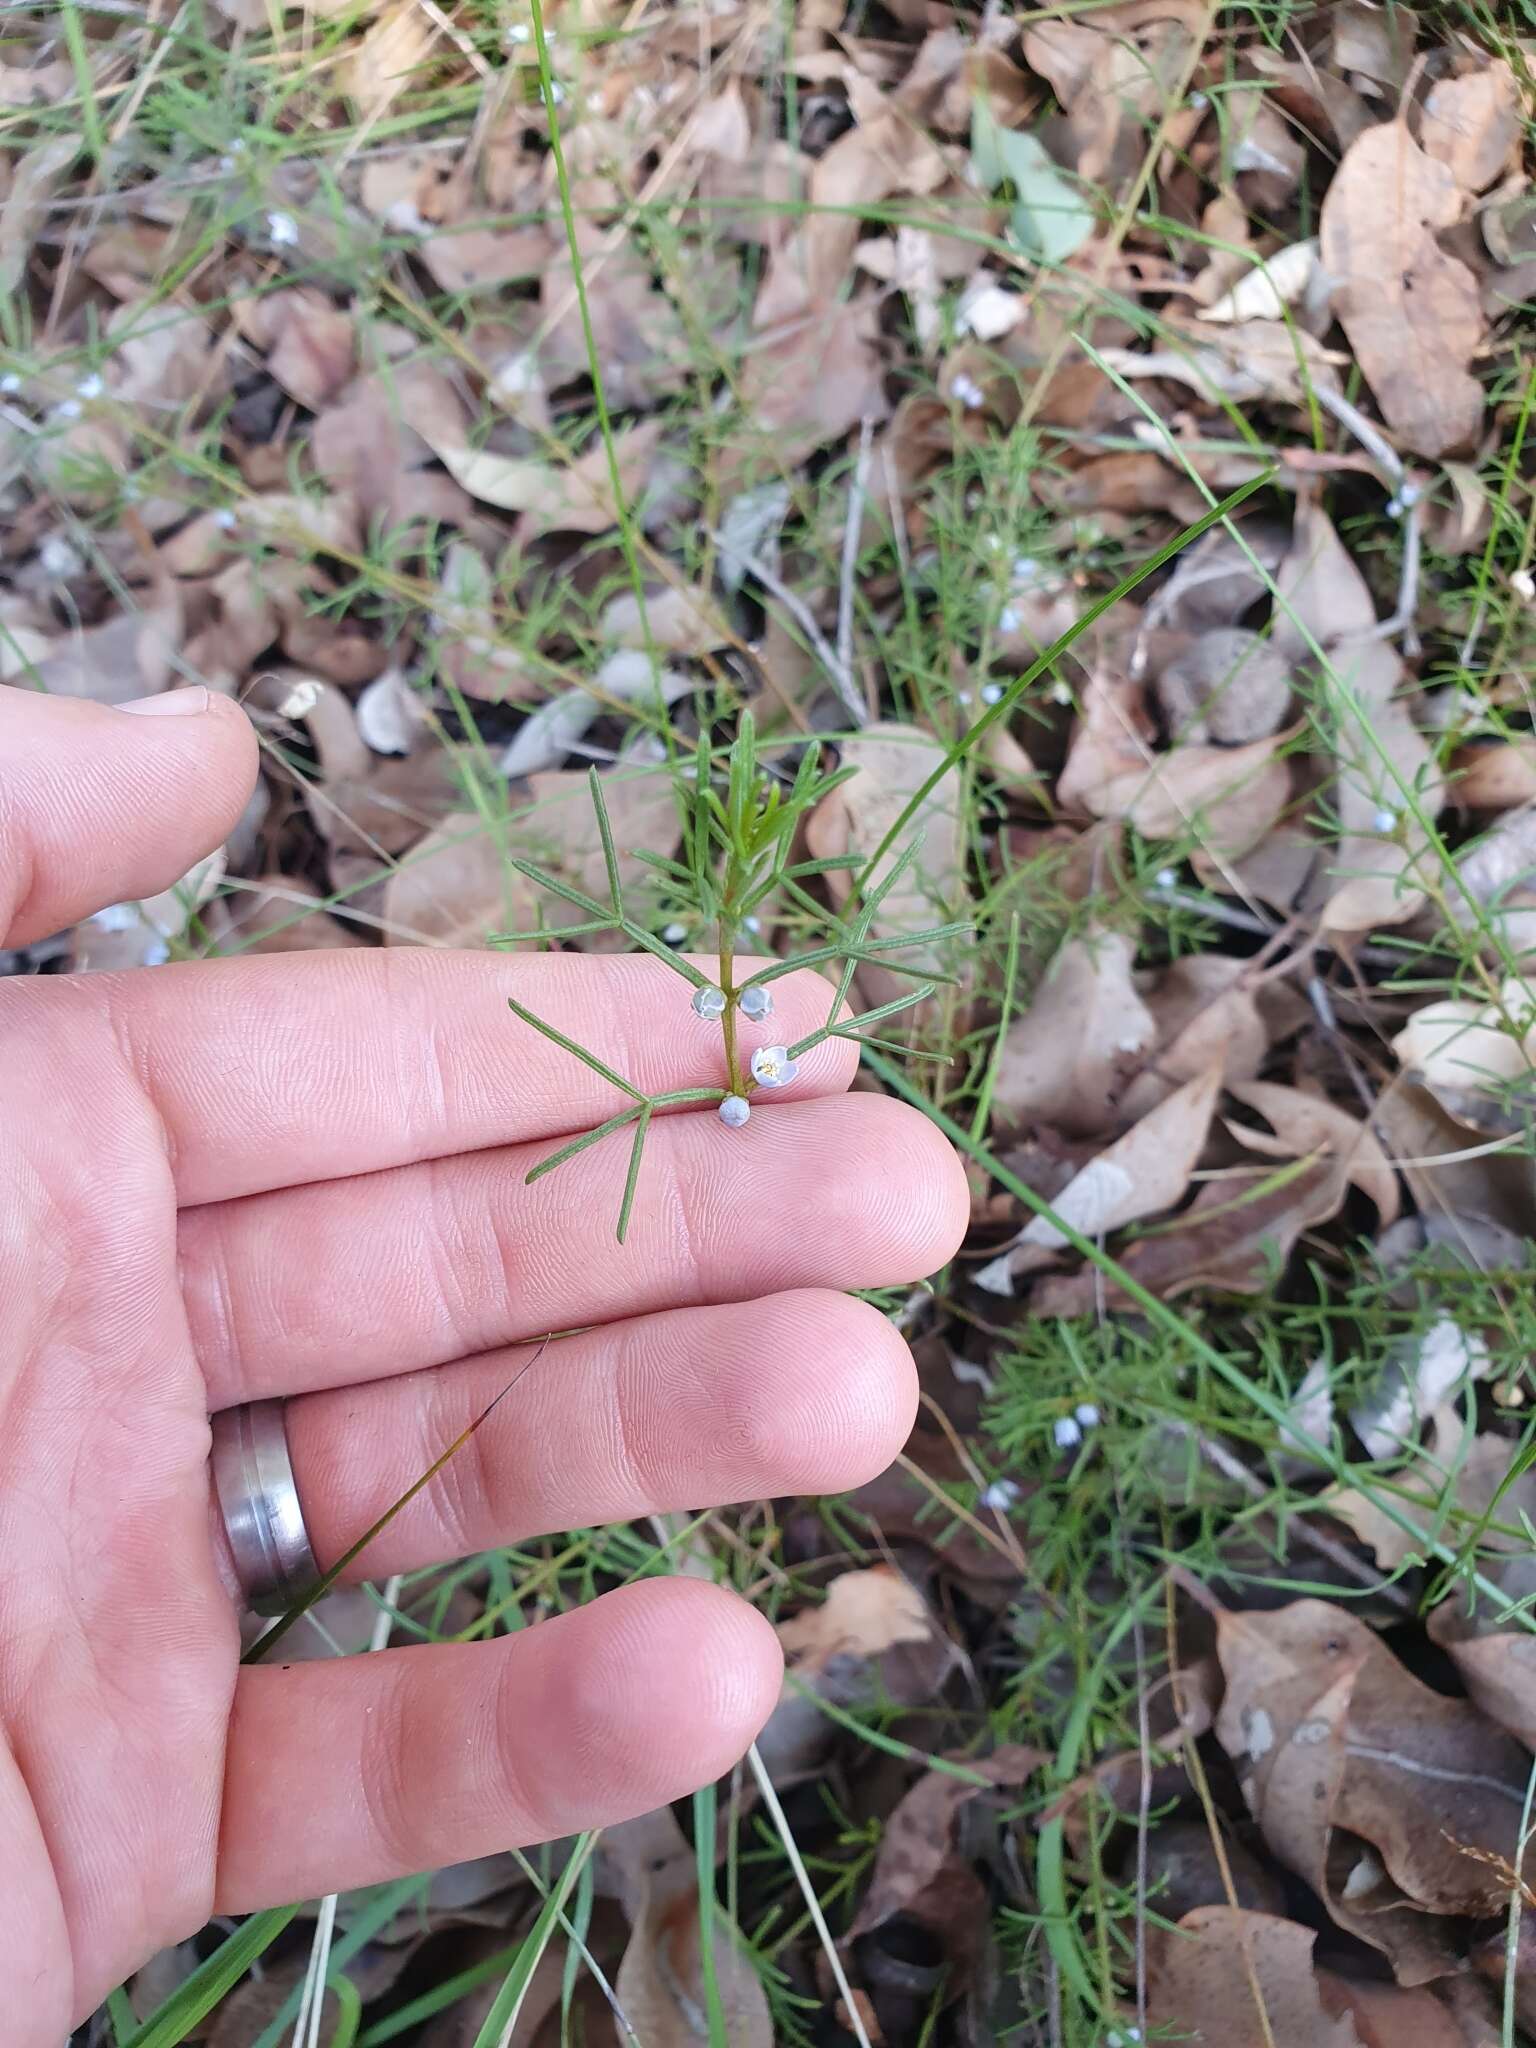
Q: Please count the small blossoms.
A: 4